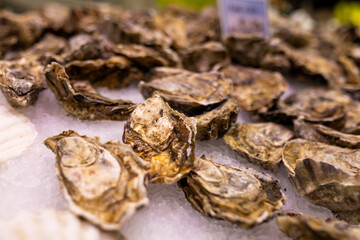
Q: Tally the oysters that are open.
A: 0